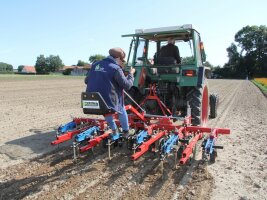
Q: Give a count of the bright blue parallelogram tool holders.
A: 6